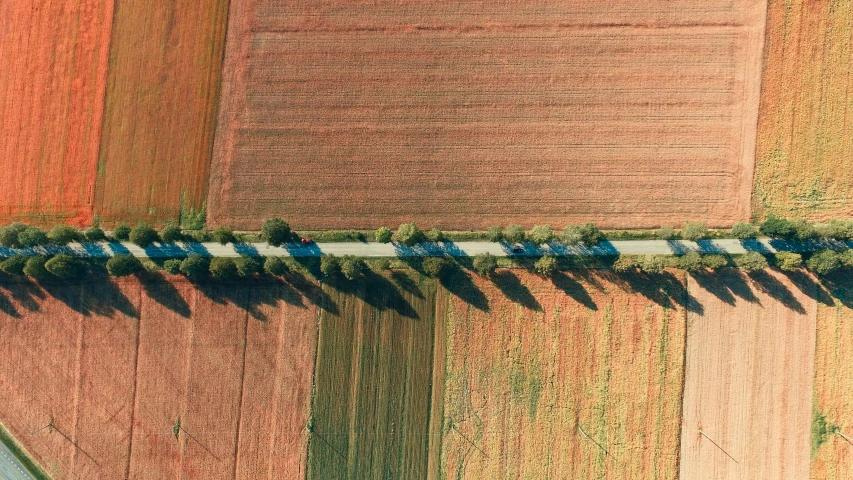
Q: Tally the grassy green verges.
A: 3